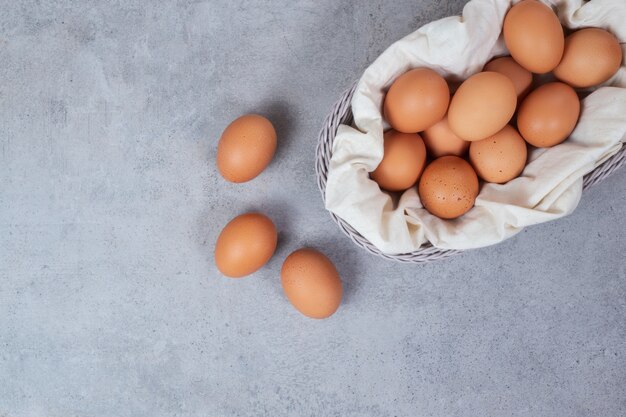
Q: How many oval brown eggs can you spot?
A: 13